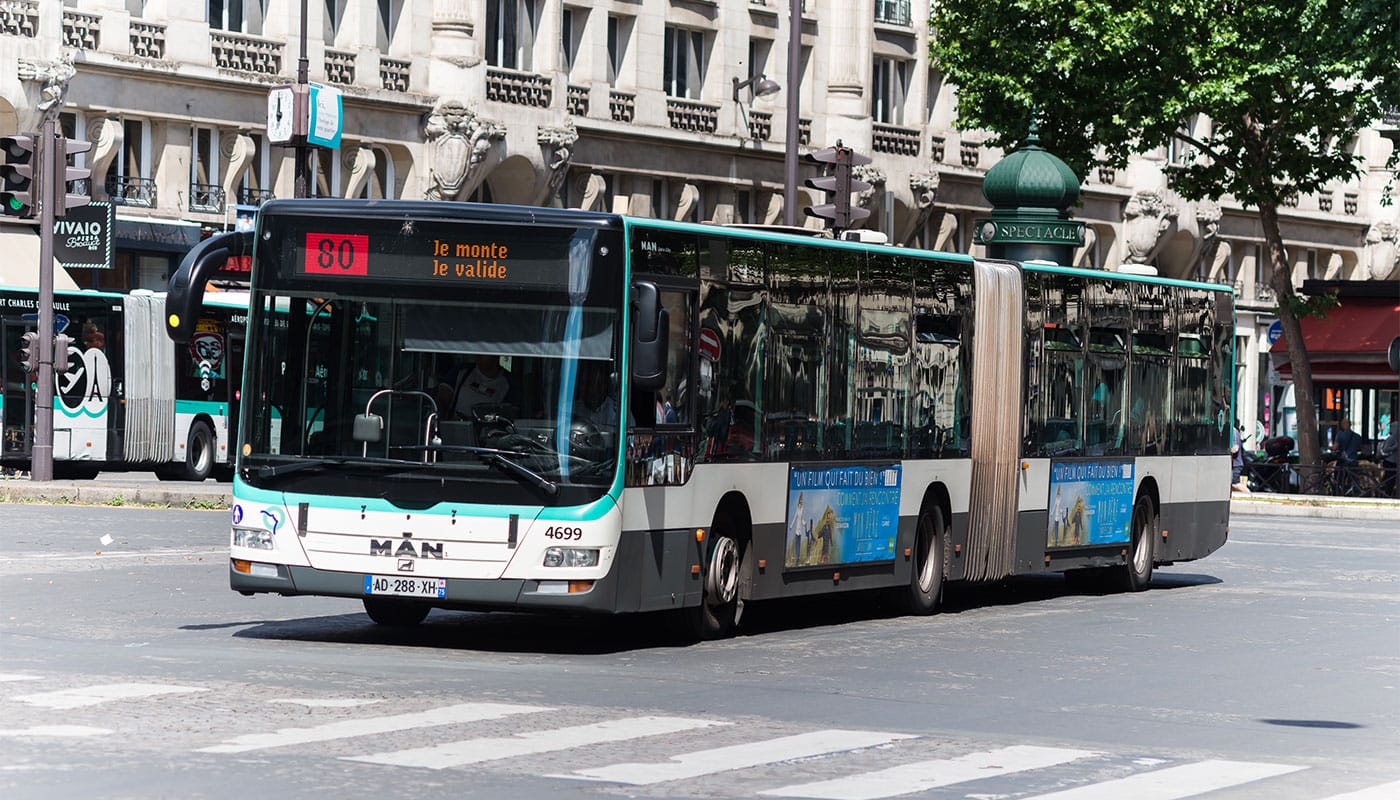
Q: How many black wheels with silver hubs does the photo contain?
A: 4